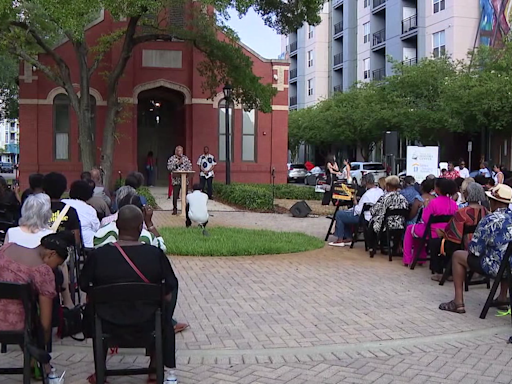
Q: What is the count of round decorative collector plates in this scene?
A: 0